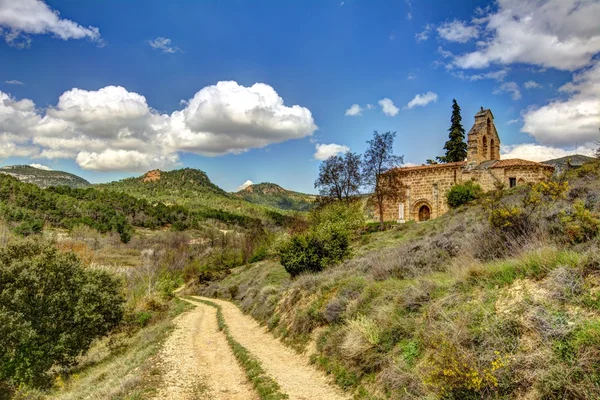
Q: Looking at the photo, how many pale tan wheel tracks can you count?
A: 2